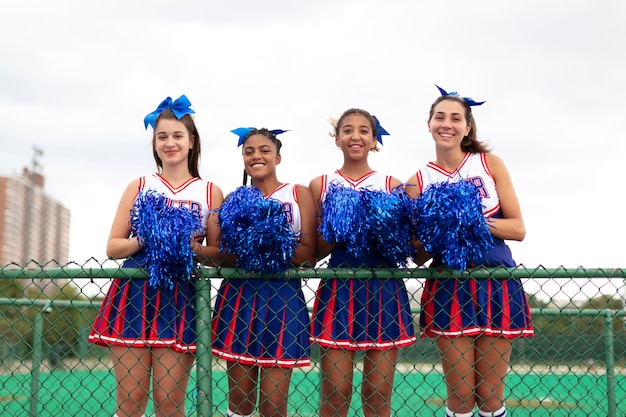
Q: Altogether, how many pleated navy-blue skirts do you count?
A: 4